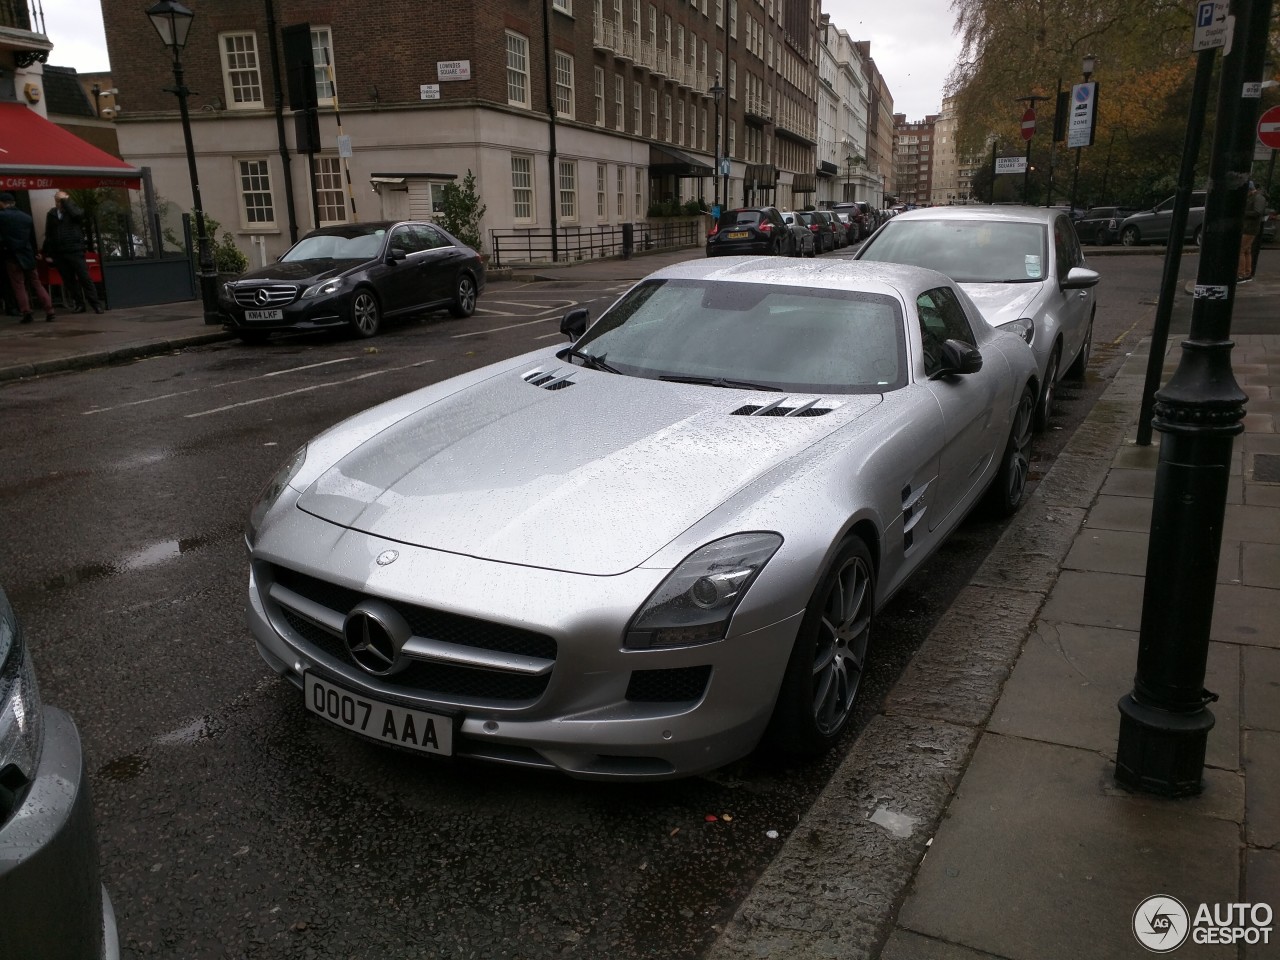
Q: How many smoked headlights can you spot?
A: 2